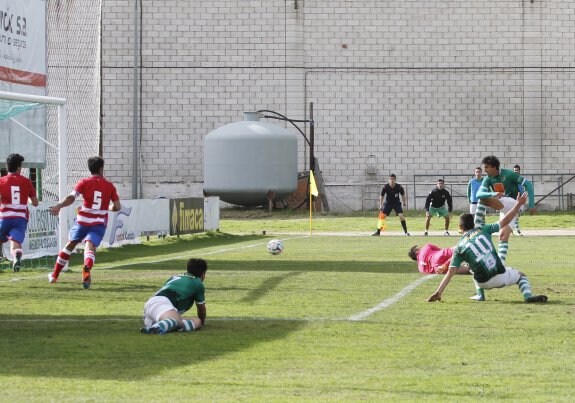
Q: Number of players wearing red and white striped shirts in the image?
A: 2